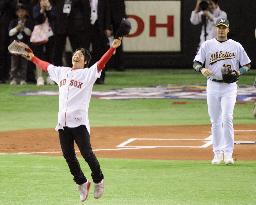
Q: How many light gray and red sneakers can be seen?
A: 2